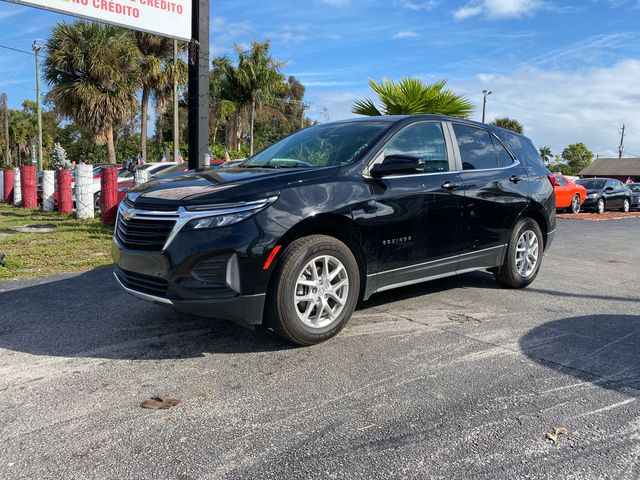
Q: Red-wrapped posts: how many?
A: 4